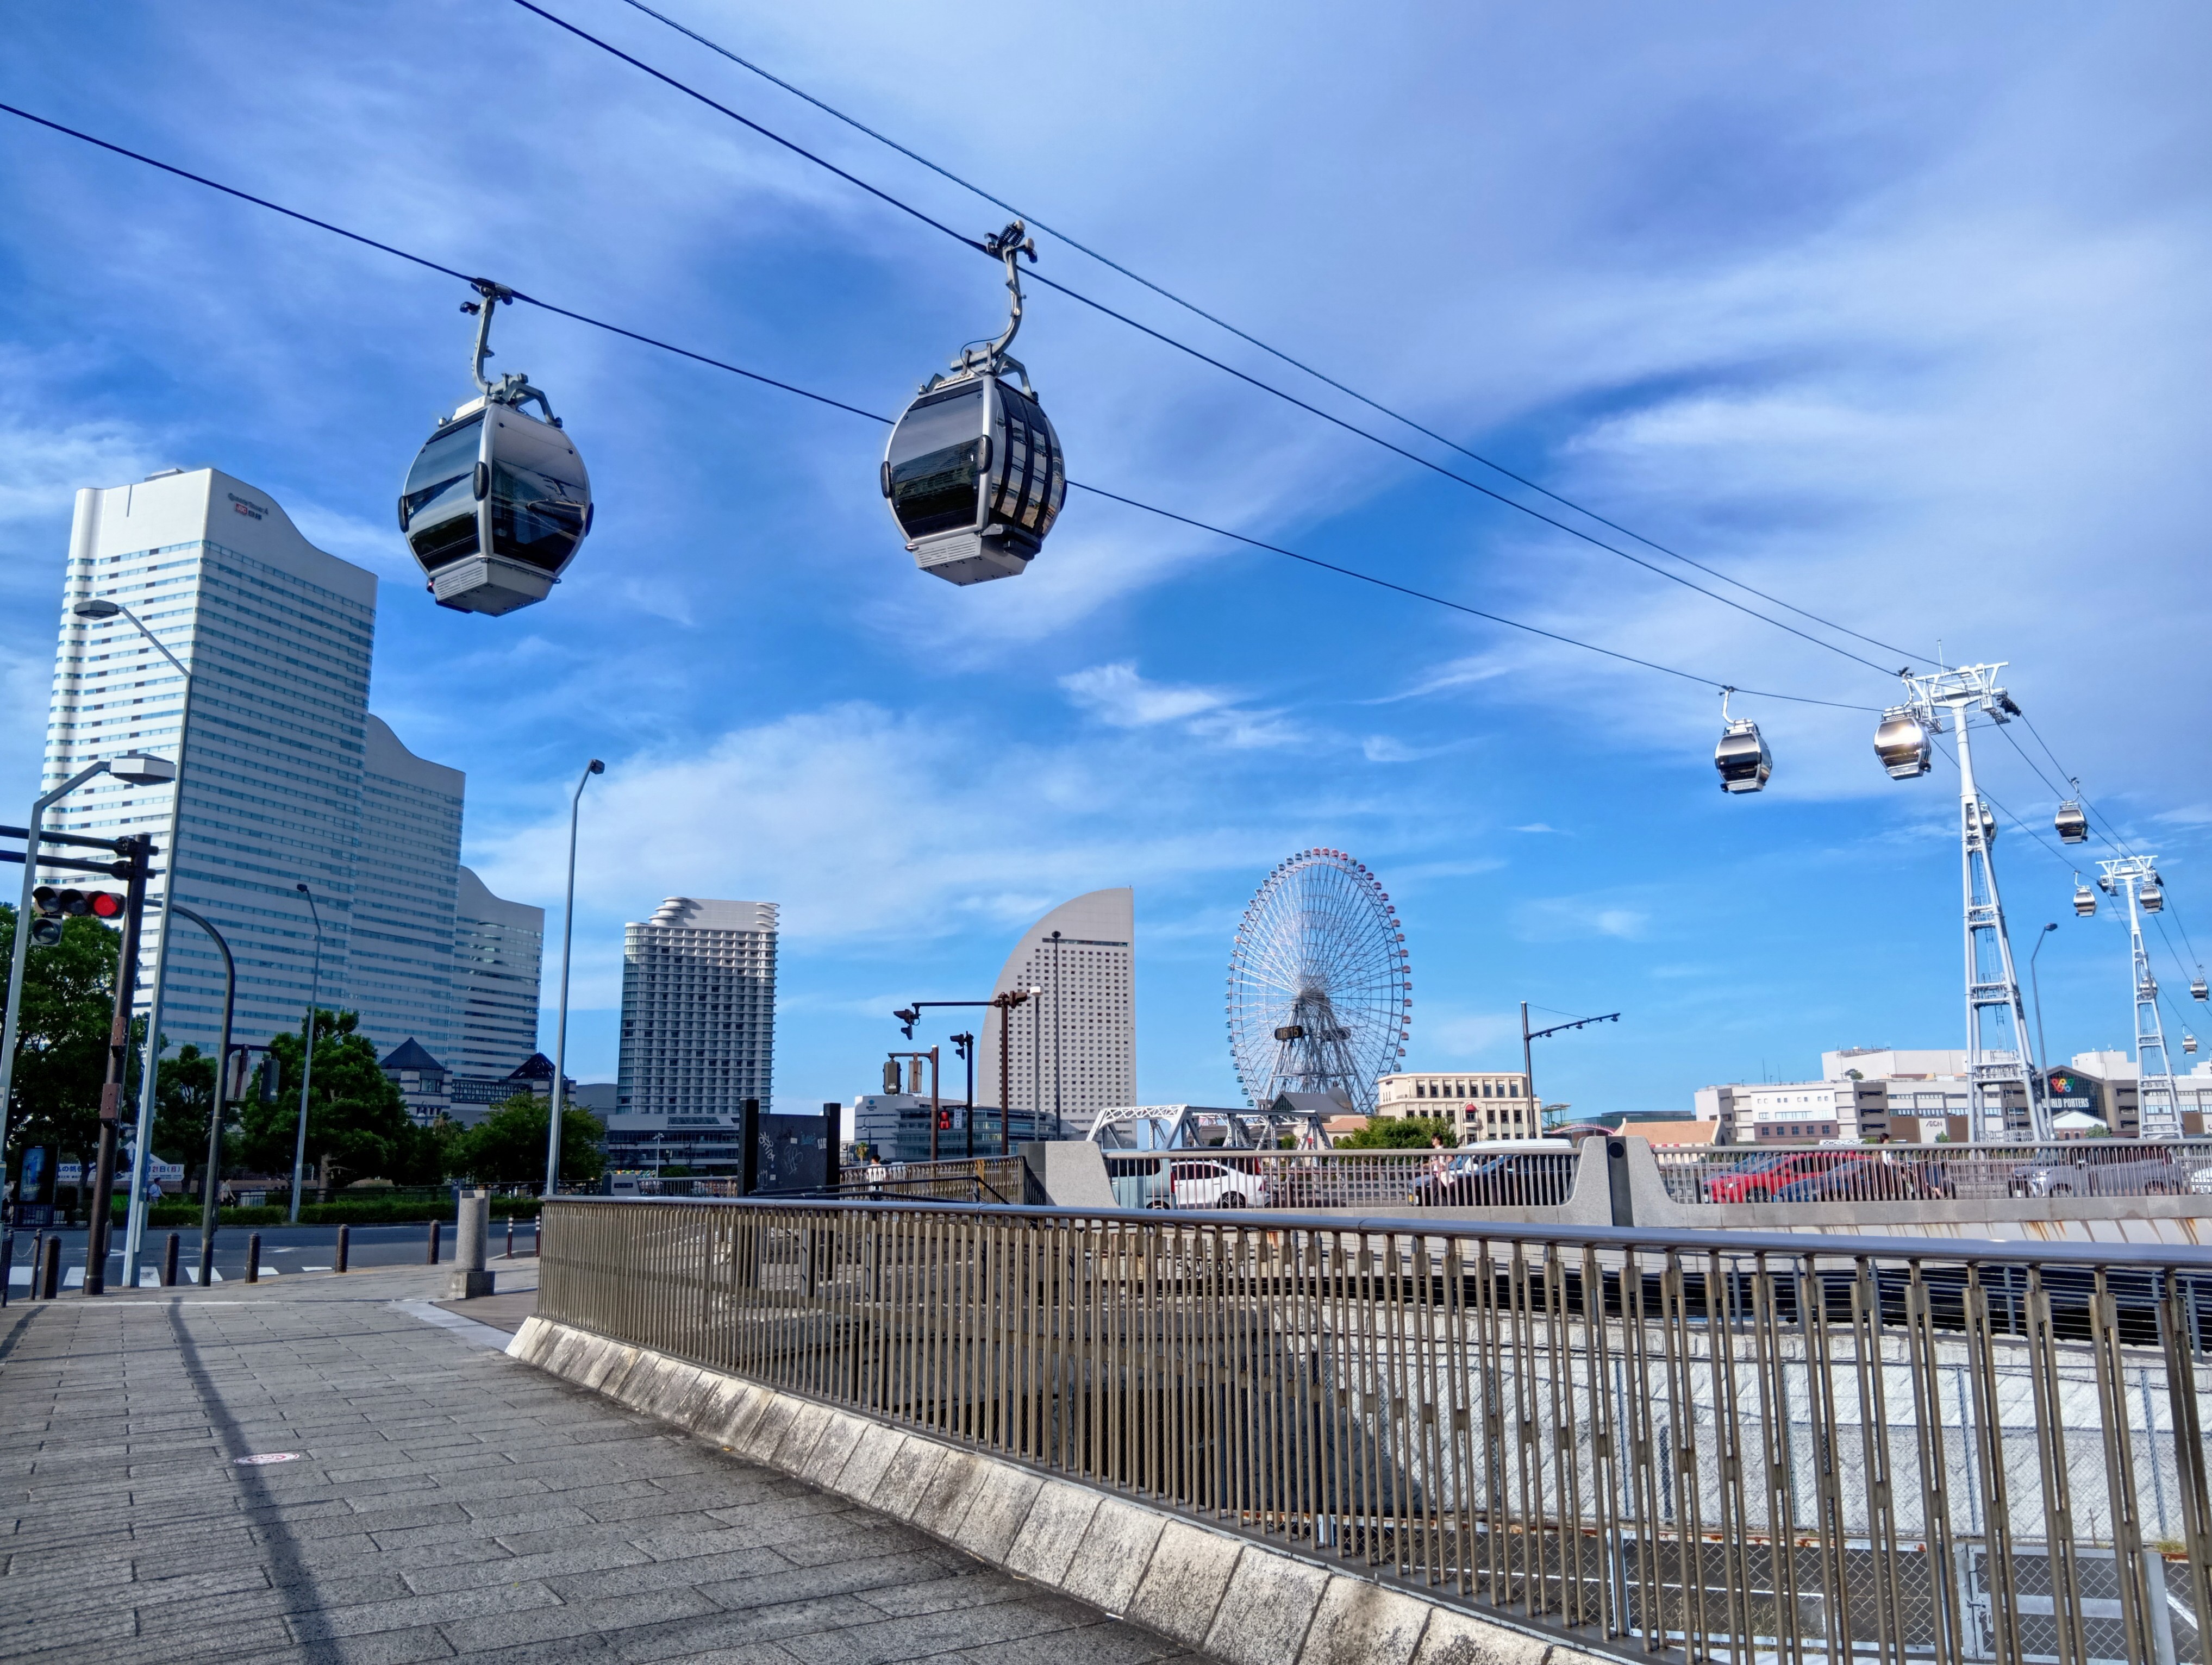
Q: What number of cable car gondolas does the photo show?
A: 11